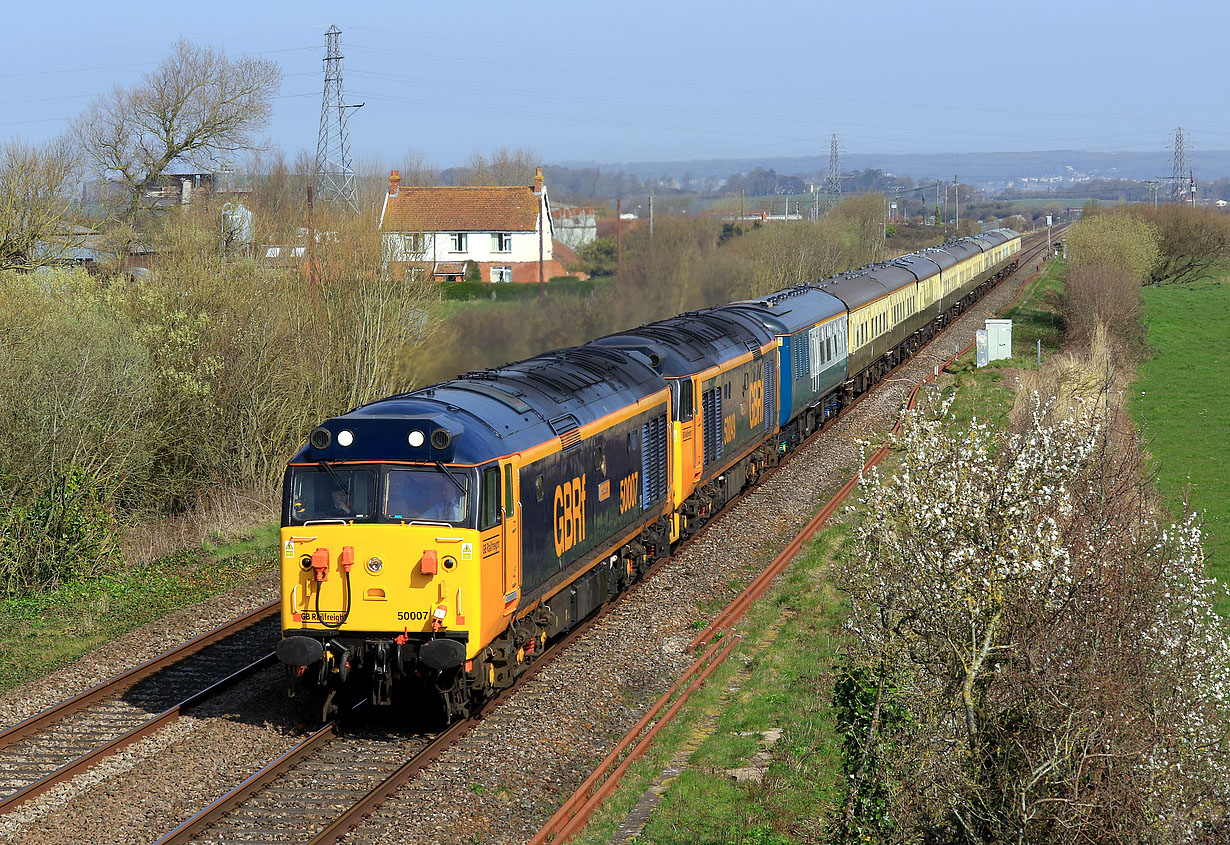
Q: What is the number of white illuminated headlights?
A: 2